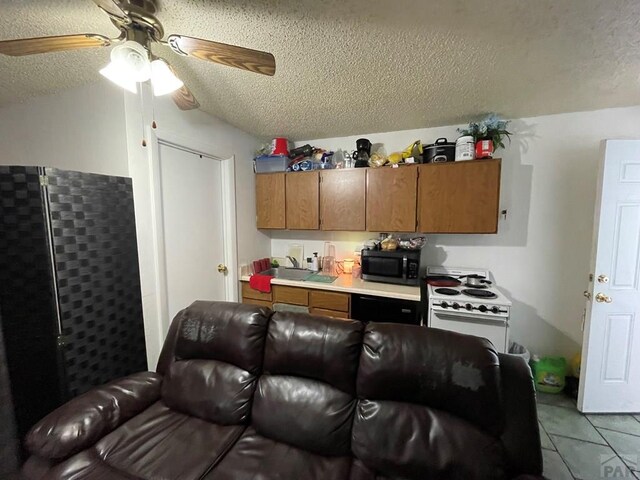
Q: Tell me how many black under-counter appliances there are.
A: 1